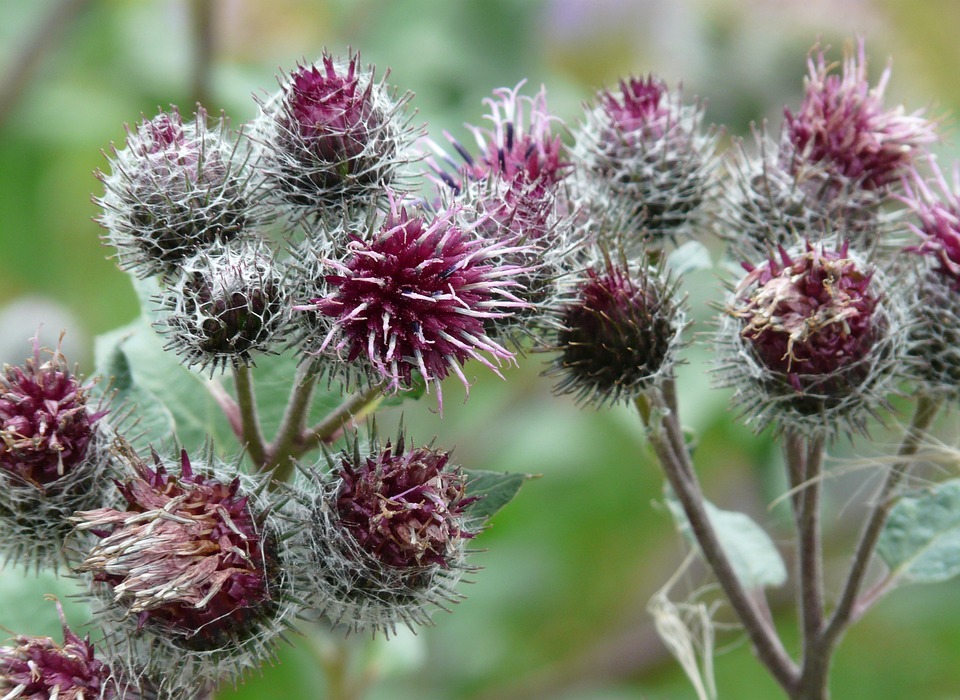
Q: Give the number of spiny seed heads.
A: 14